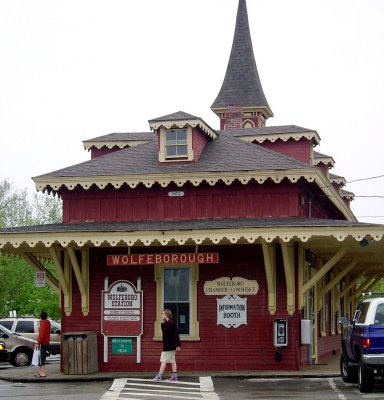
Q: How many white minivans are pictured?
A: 1